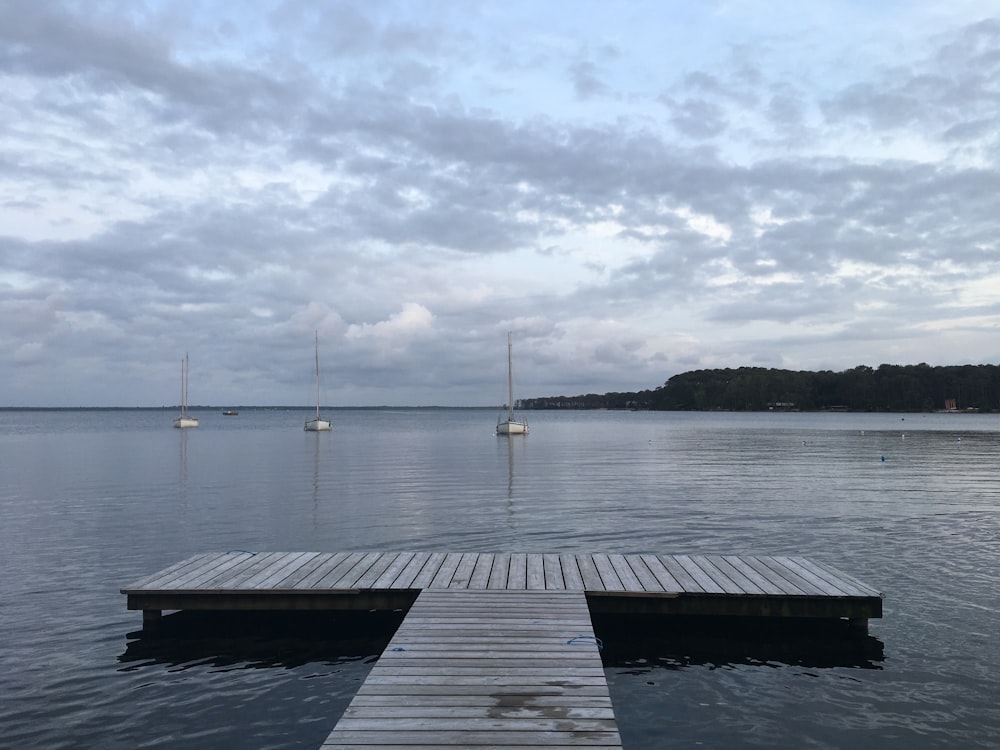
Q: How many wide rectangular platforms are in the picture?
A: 1